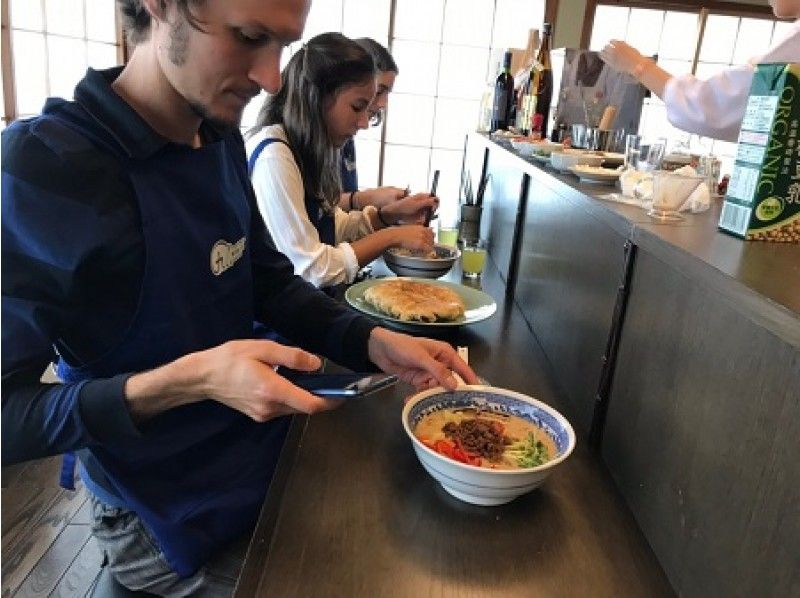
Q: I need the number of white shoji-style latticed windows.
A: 3